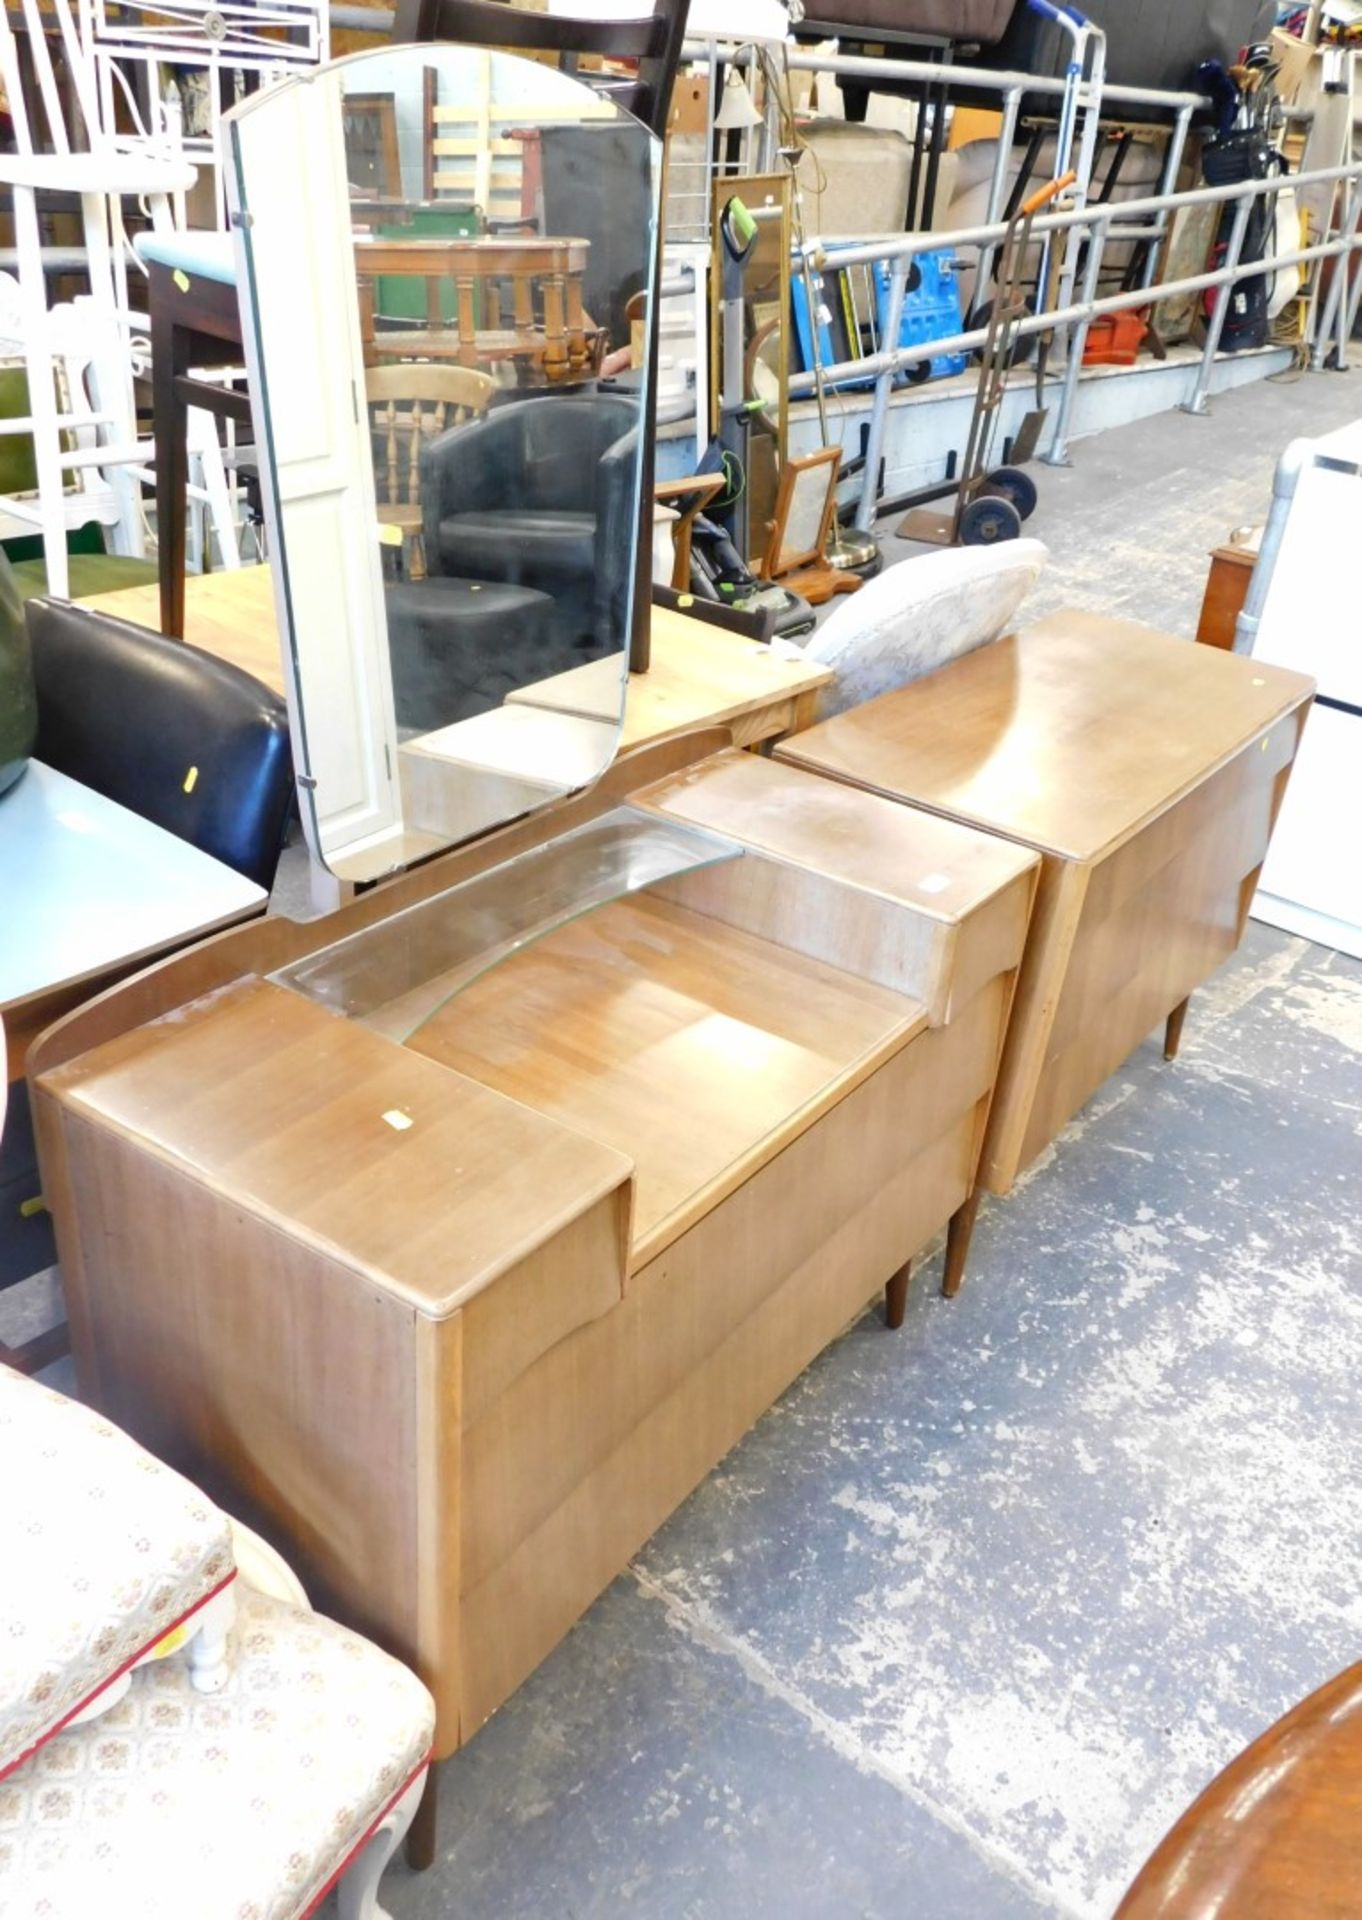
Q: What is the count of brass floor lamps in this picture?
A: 1